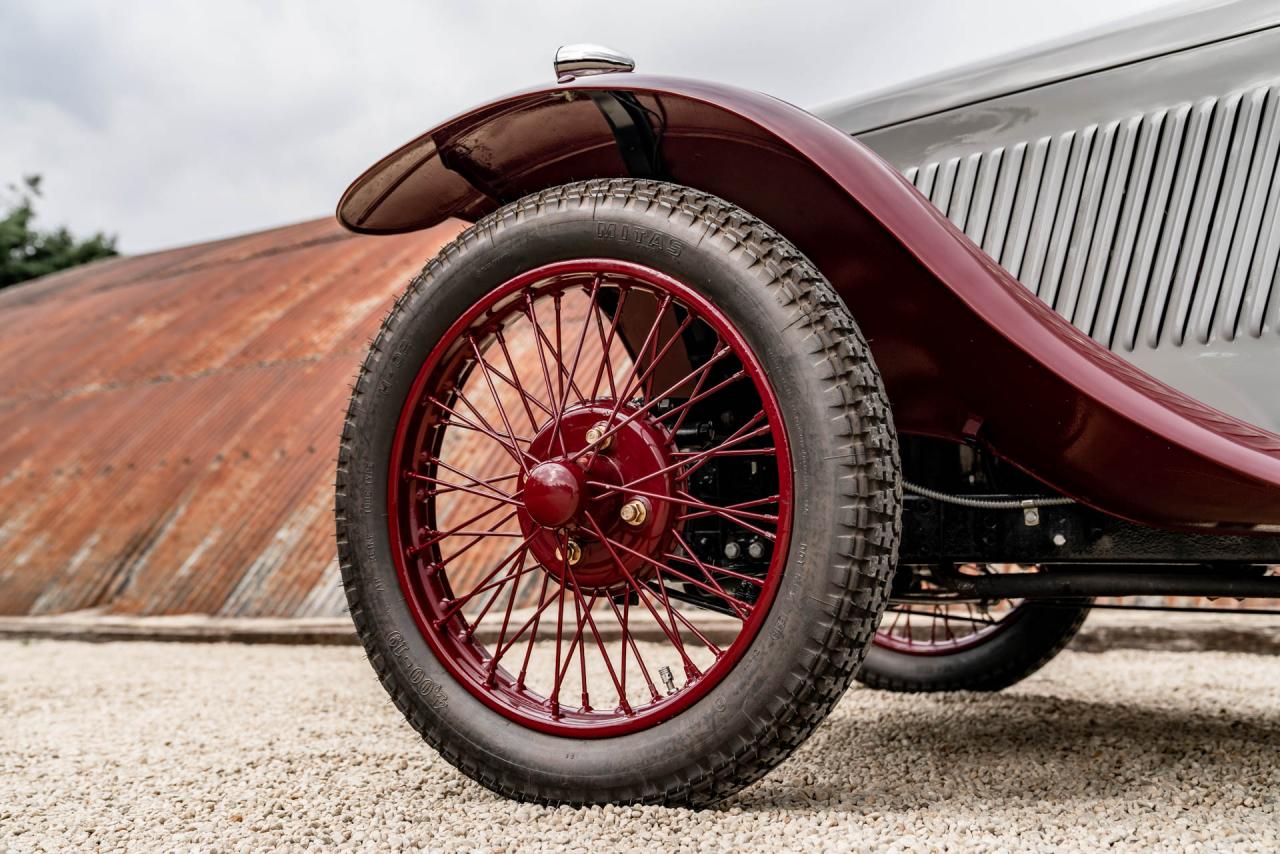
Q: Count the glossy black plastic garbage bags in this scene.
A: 0